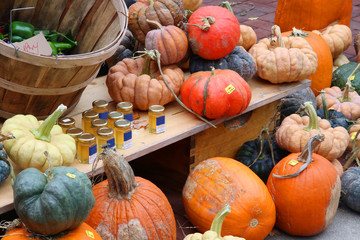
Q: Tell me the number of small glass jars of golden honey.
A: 11